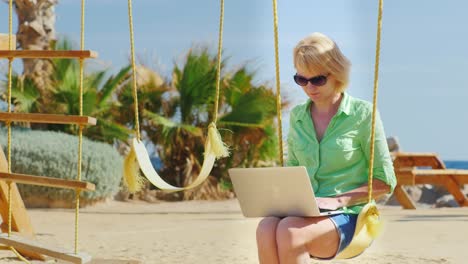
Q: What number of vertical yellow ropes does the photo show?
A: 6